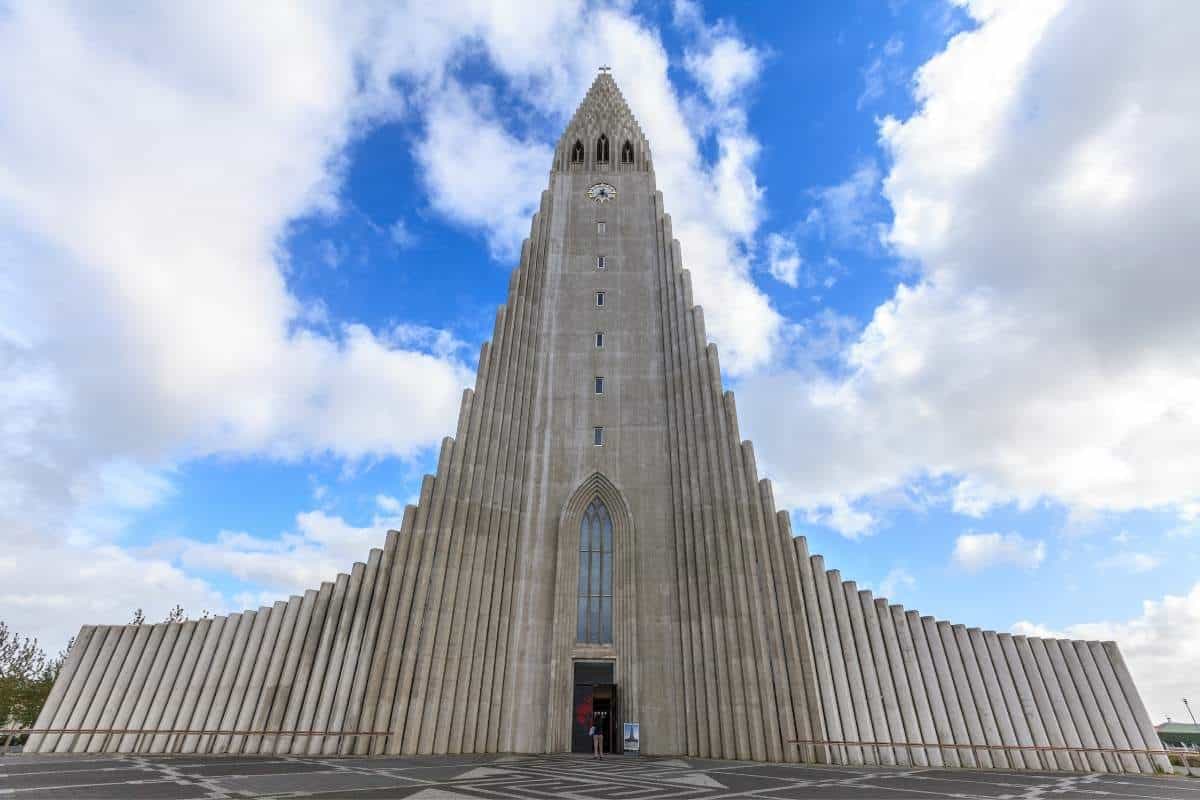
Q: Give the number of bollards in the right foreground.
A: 0